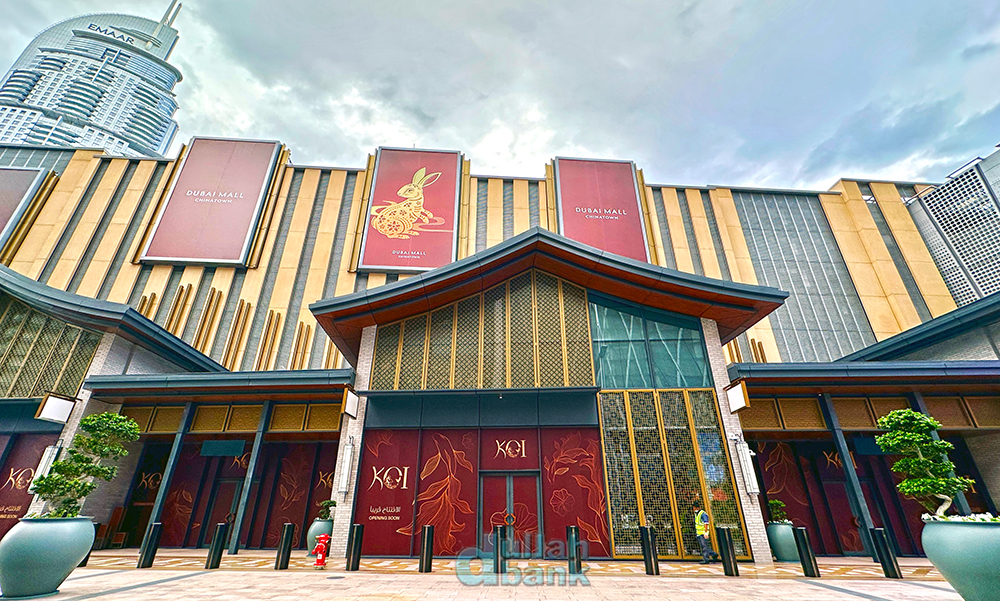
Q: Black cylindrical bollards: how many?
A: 12